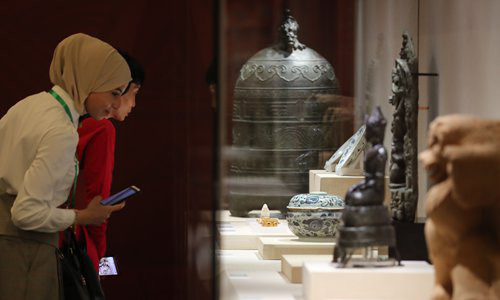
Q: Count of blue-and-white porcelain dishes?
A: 3